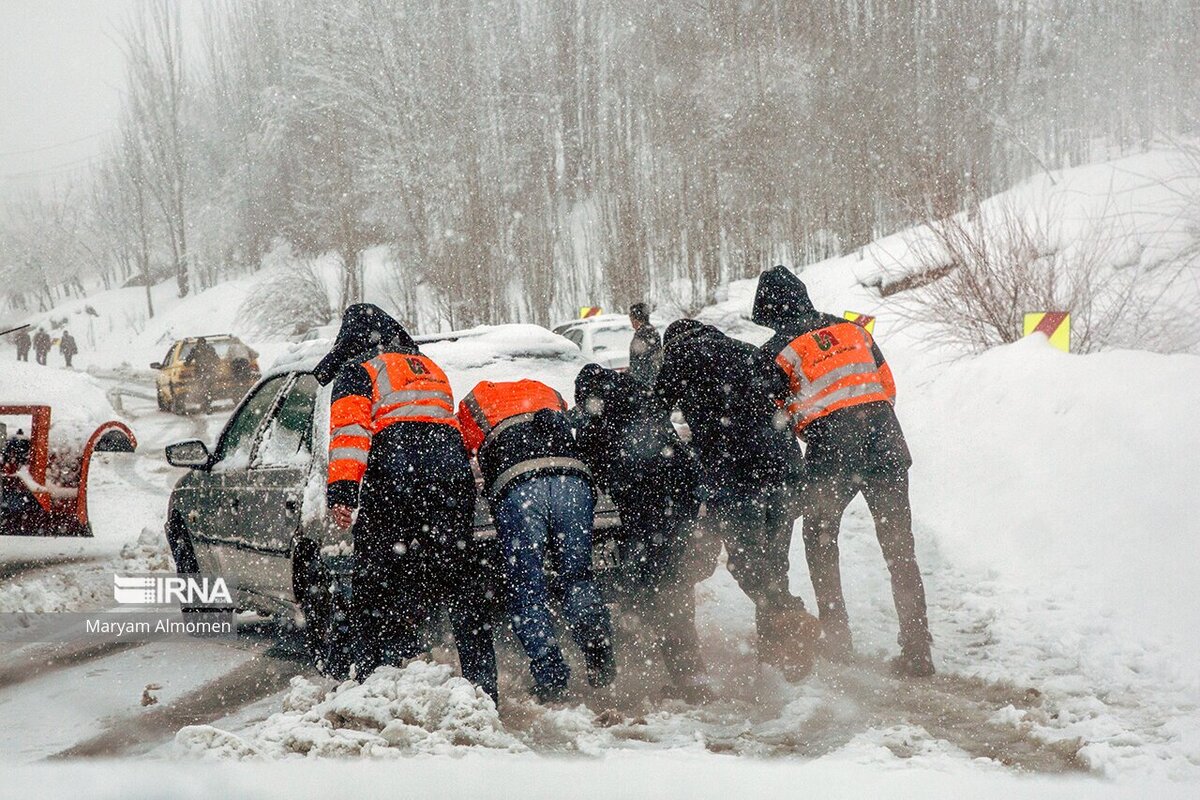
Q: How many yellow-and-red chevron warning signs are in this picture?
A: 3